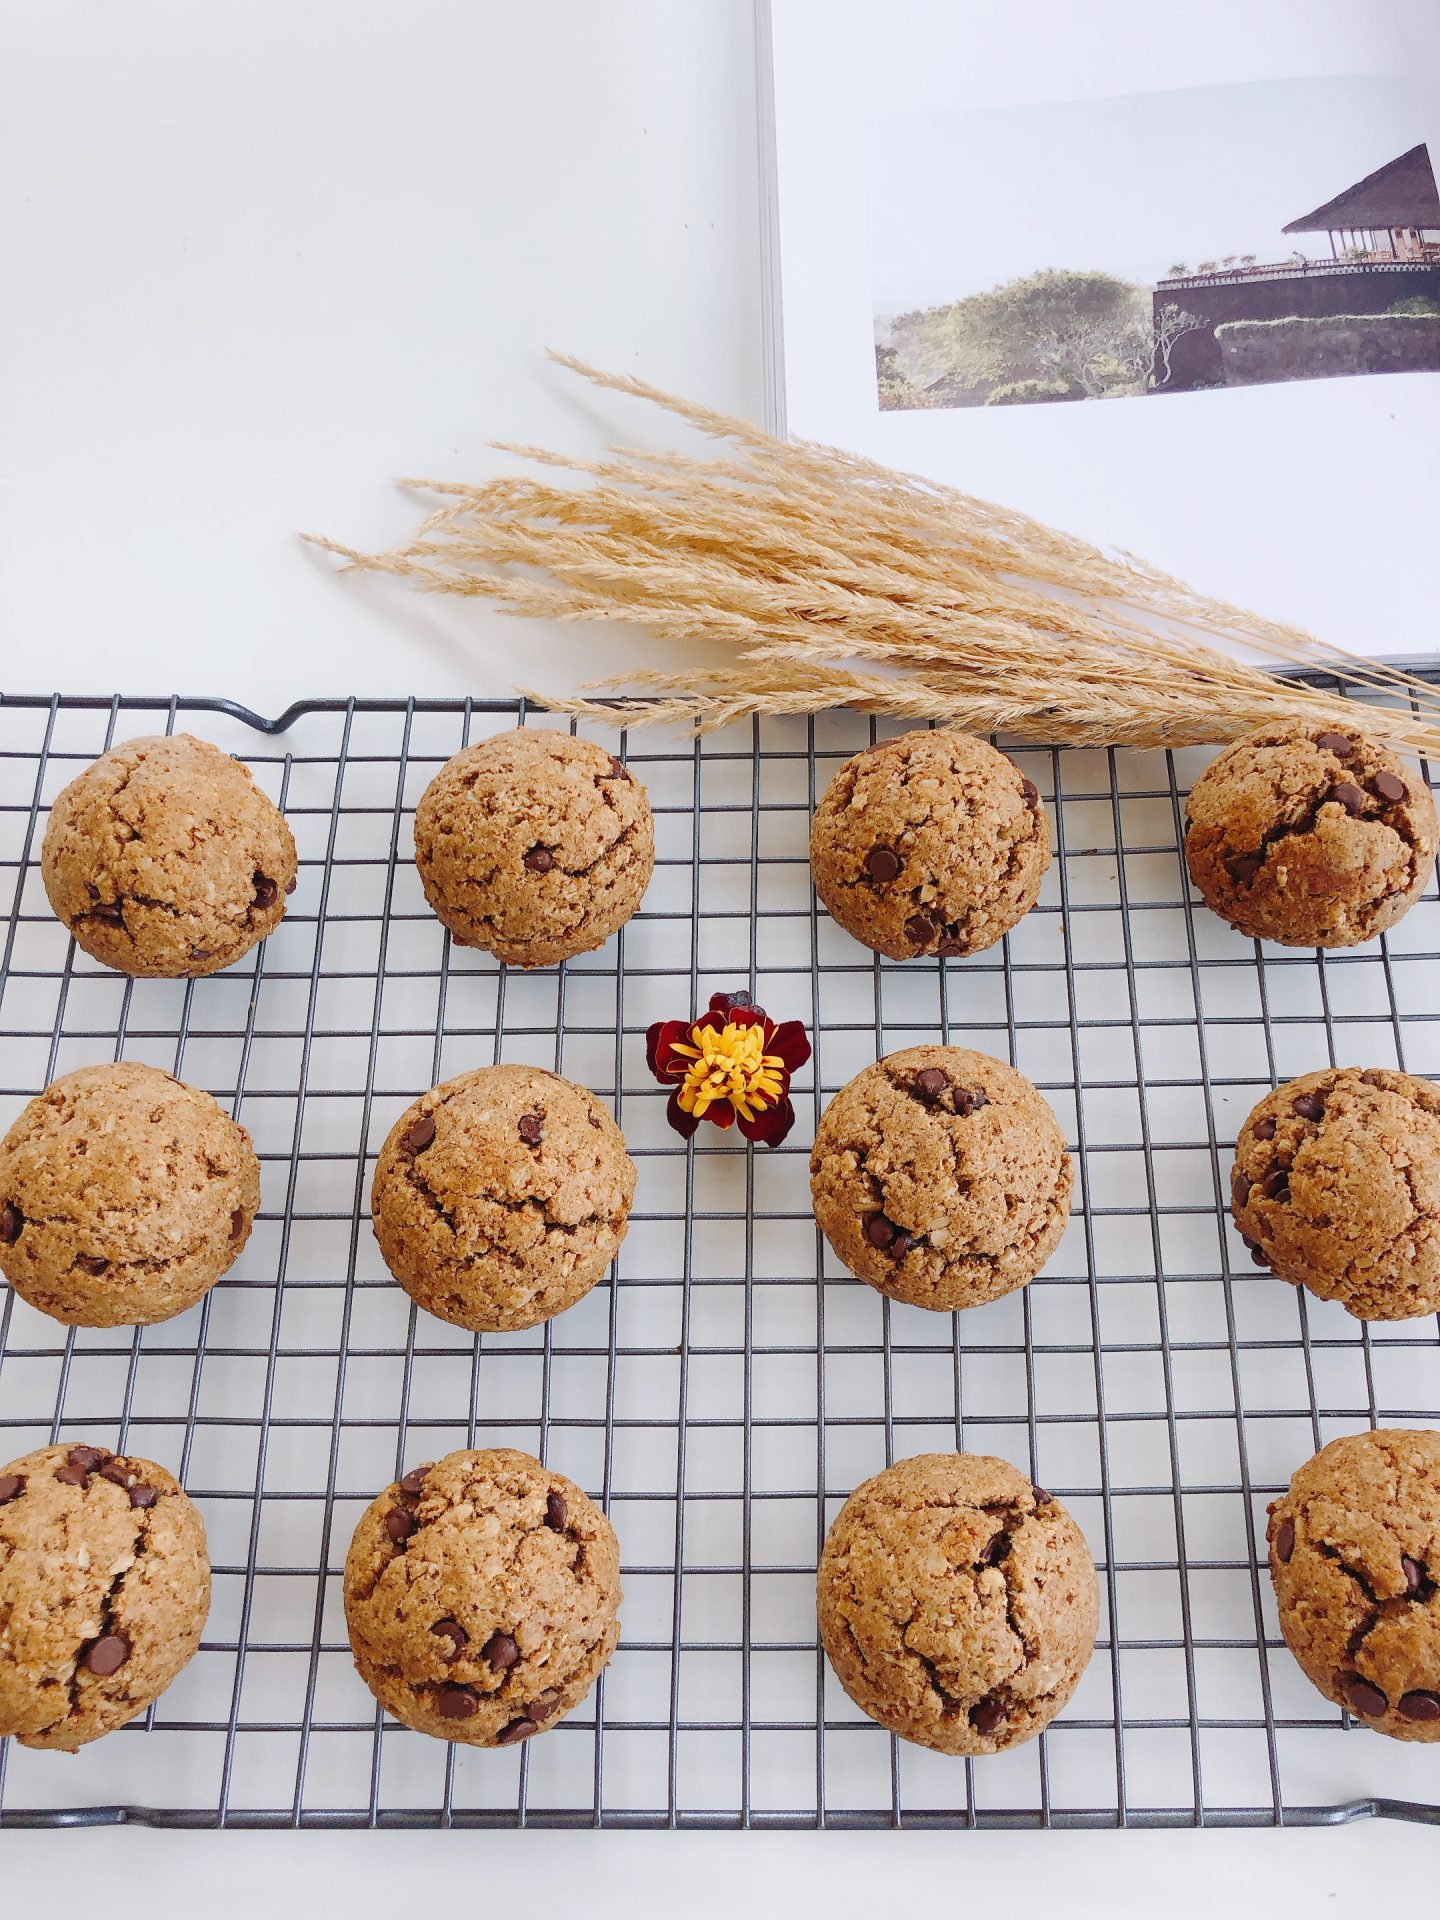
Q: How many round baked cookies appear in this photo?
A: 12